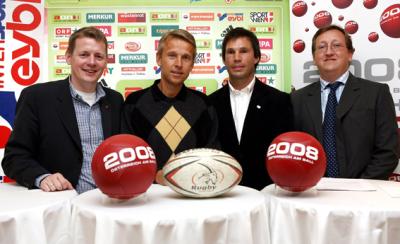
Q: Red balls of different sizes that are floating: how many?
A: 11